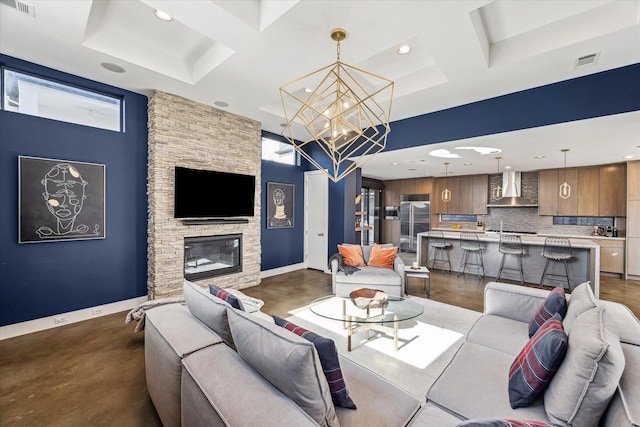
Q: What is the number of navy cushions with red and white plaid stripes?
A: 5